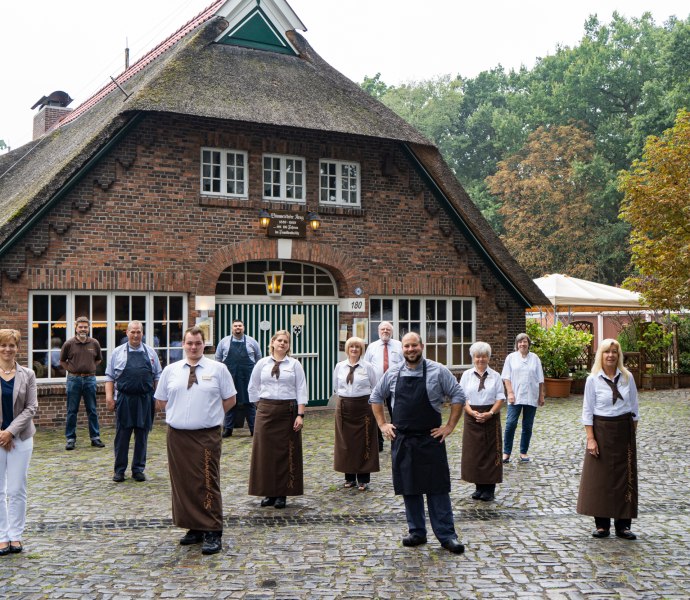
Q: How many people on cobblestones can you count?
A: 12